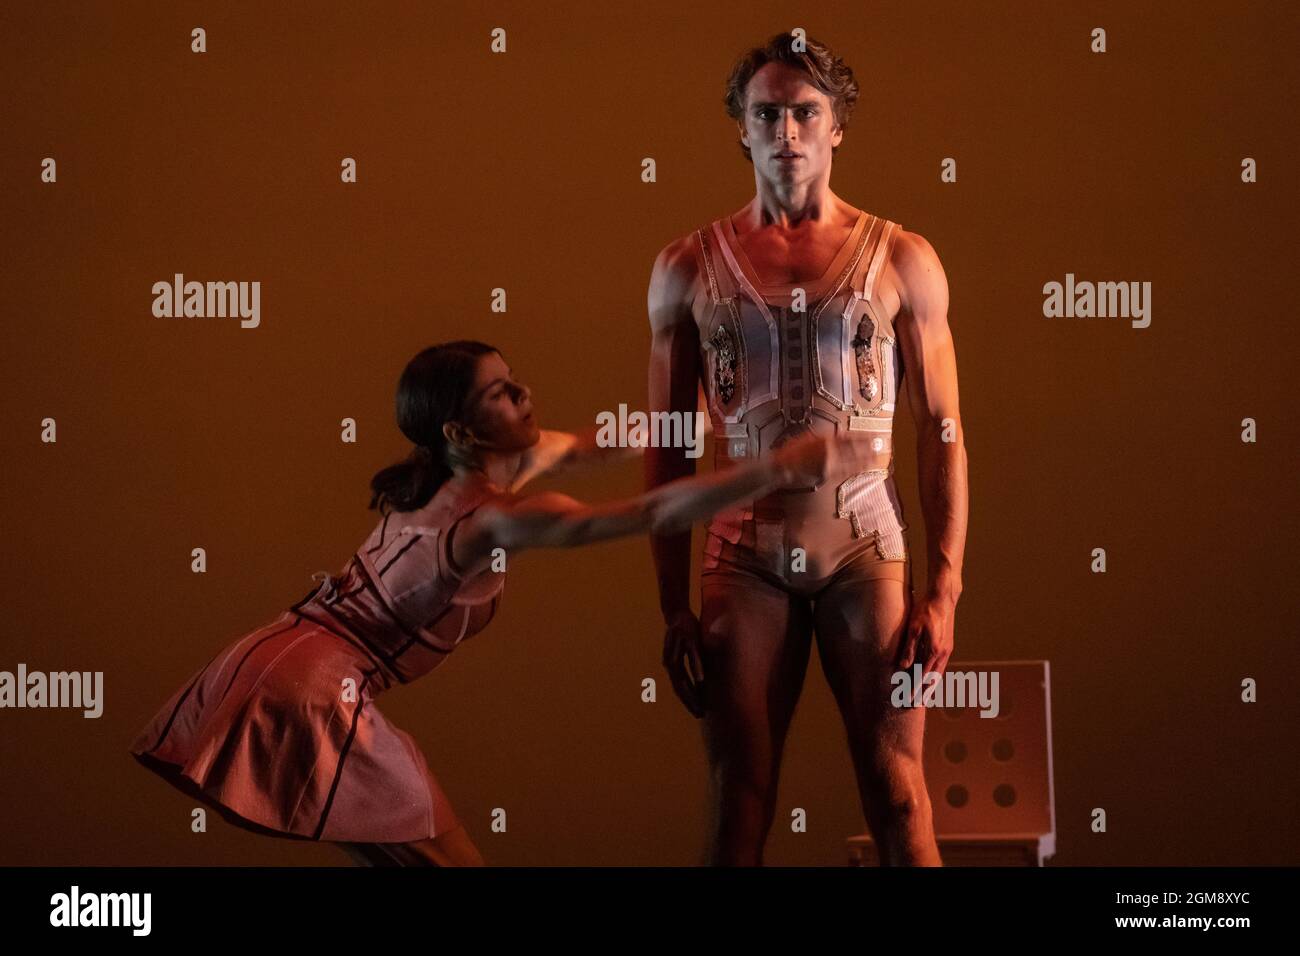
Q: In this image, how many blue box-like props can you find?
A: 0